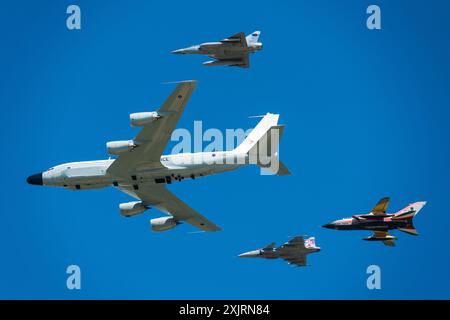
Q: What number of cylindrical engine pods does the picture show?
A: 4